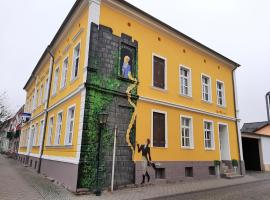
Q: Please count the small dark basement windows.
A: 3